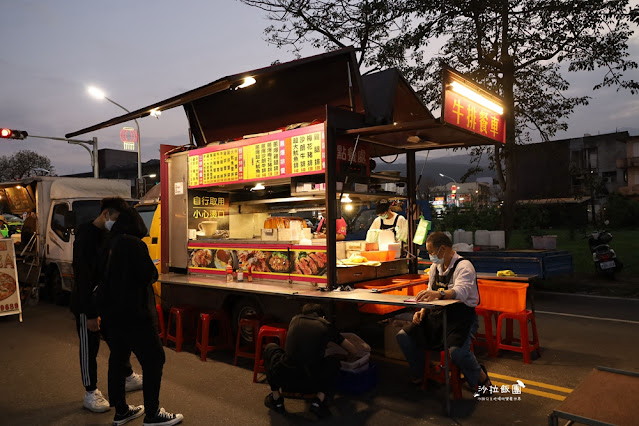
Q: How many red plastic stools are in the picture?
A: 8